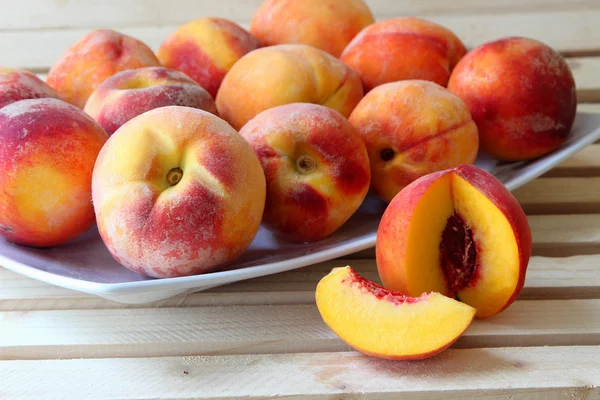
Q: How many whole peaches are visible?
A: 12